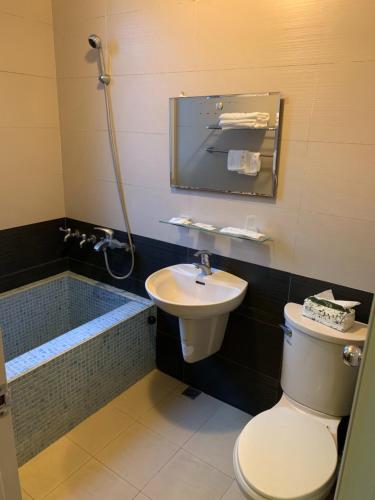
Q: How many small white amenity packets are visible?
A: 3